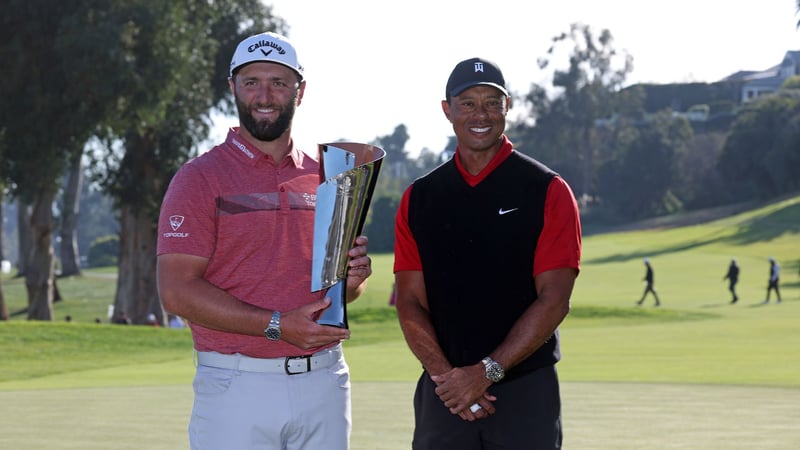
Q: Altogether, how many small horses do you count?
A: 0